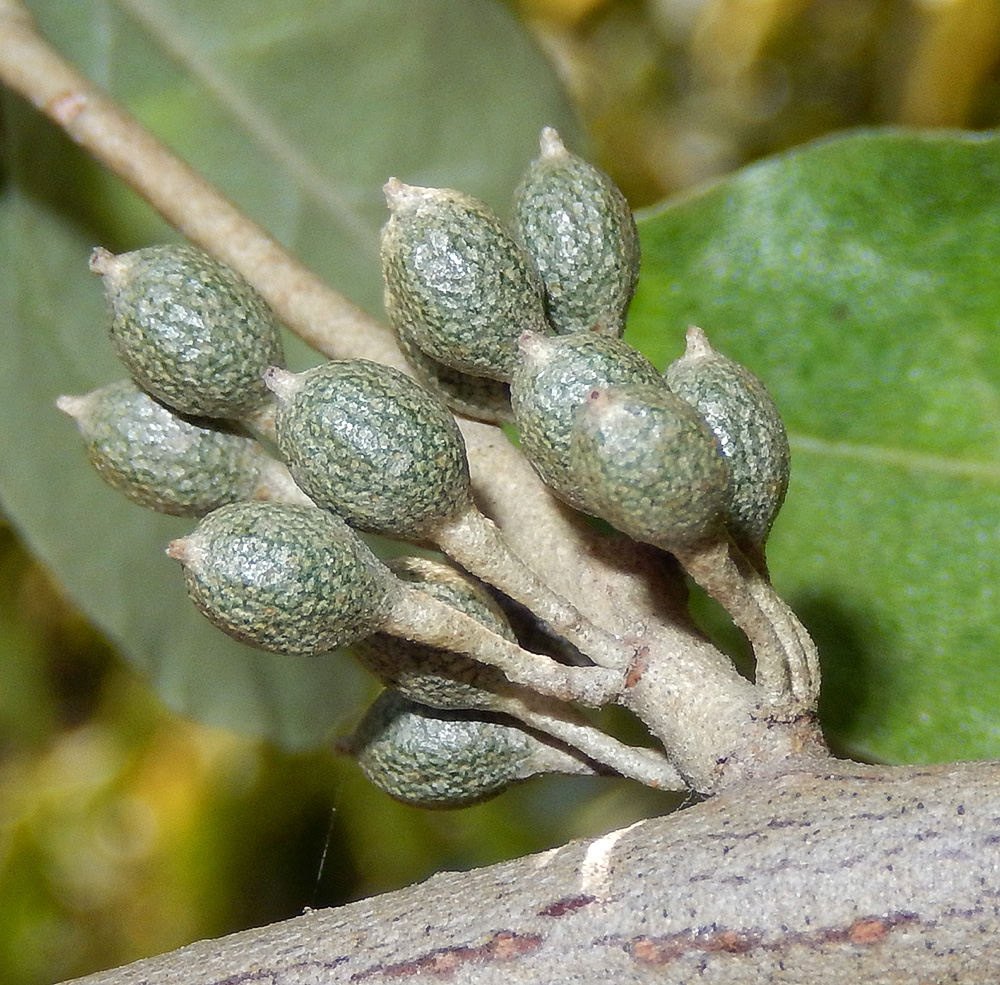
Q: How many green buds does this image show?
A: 12